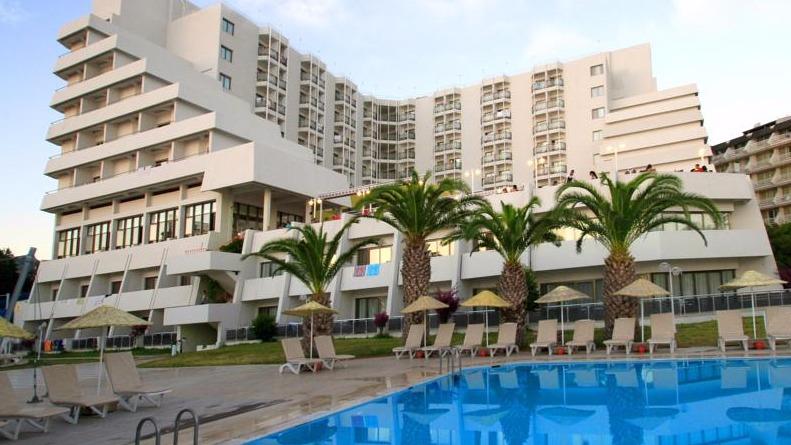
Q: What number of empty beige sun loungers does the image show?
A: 15